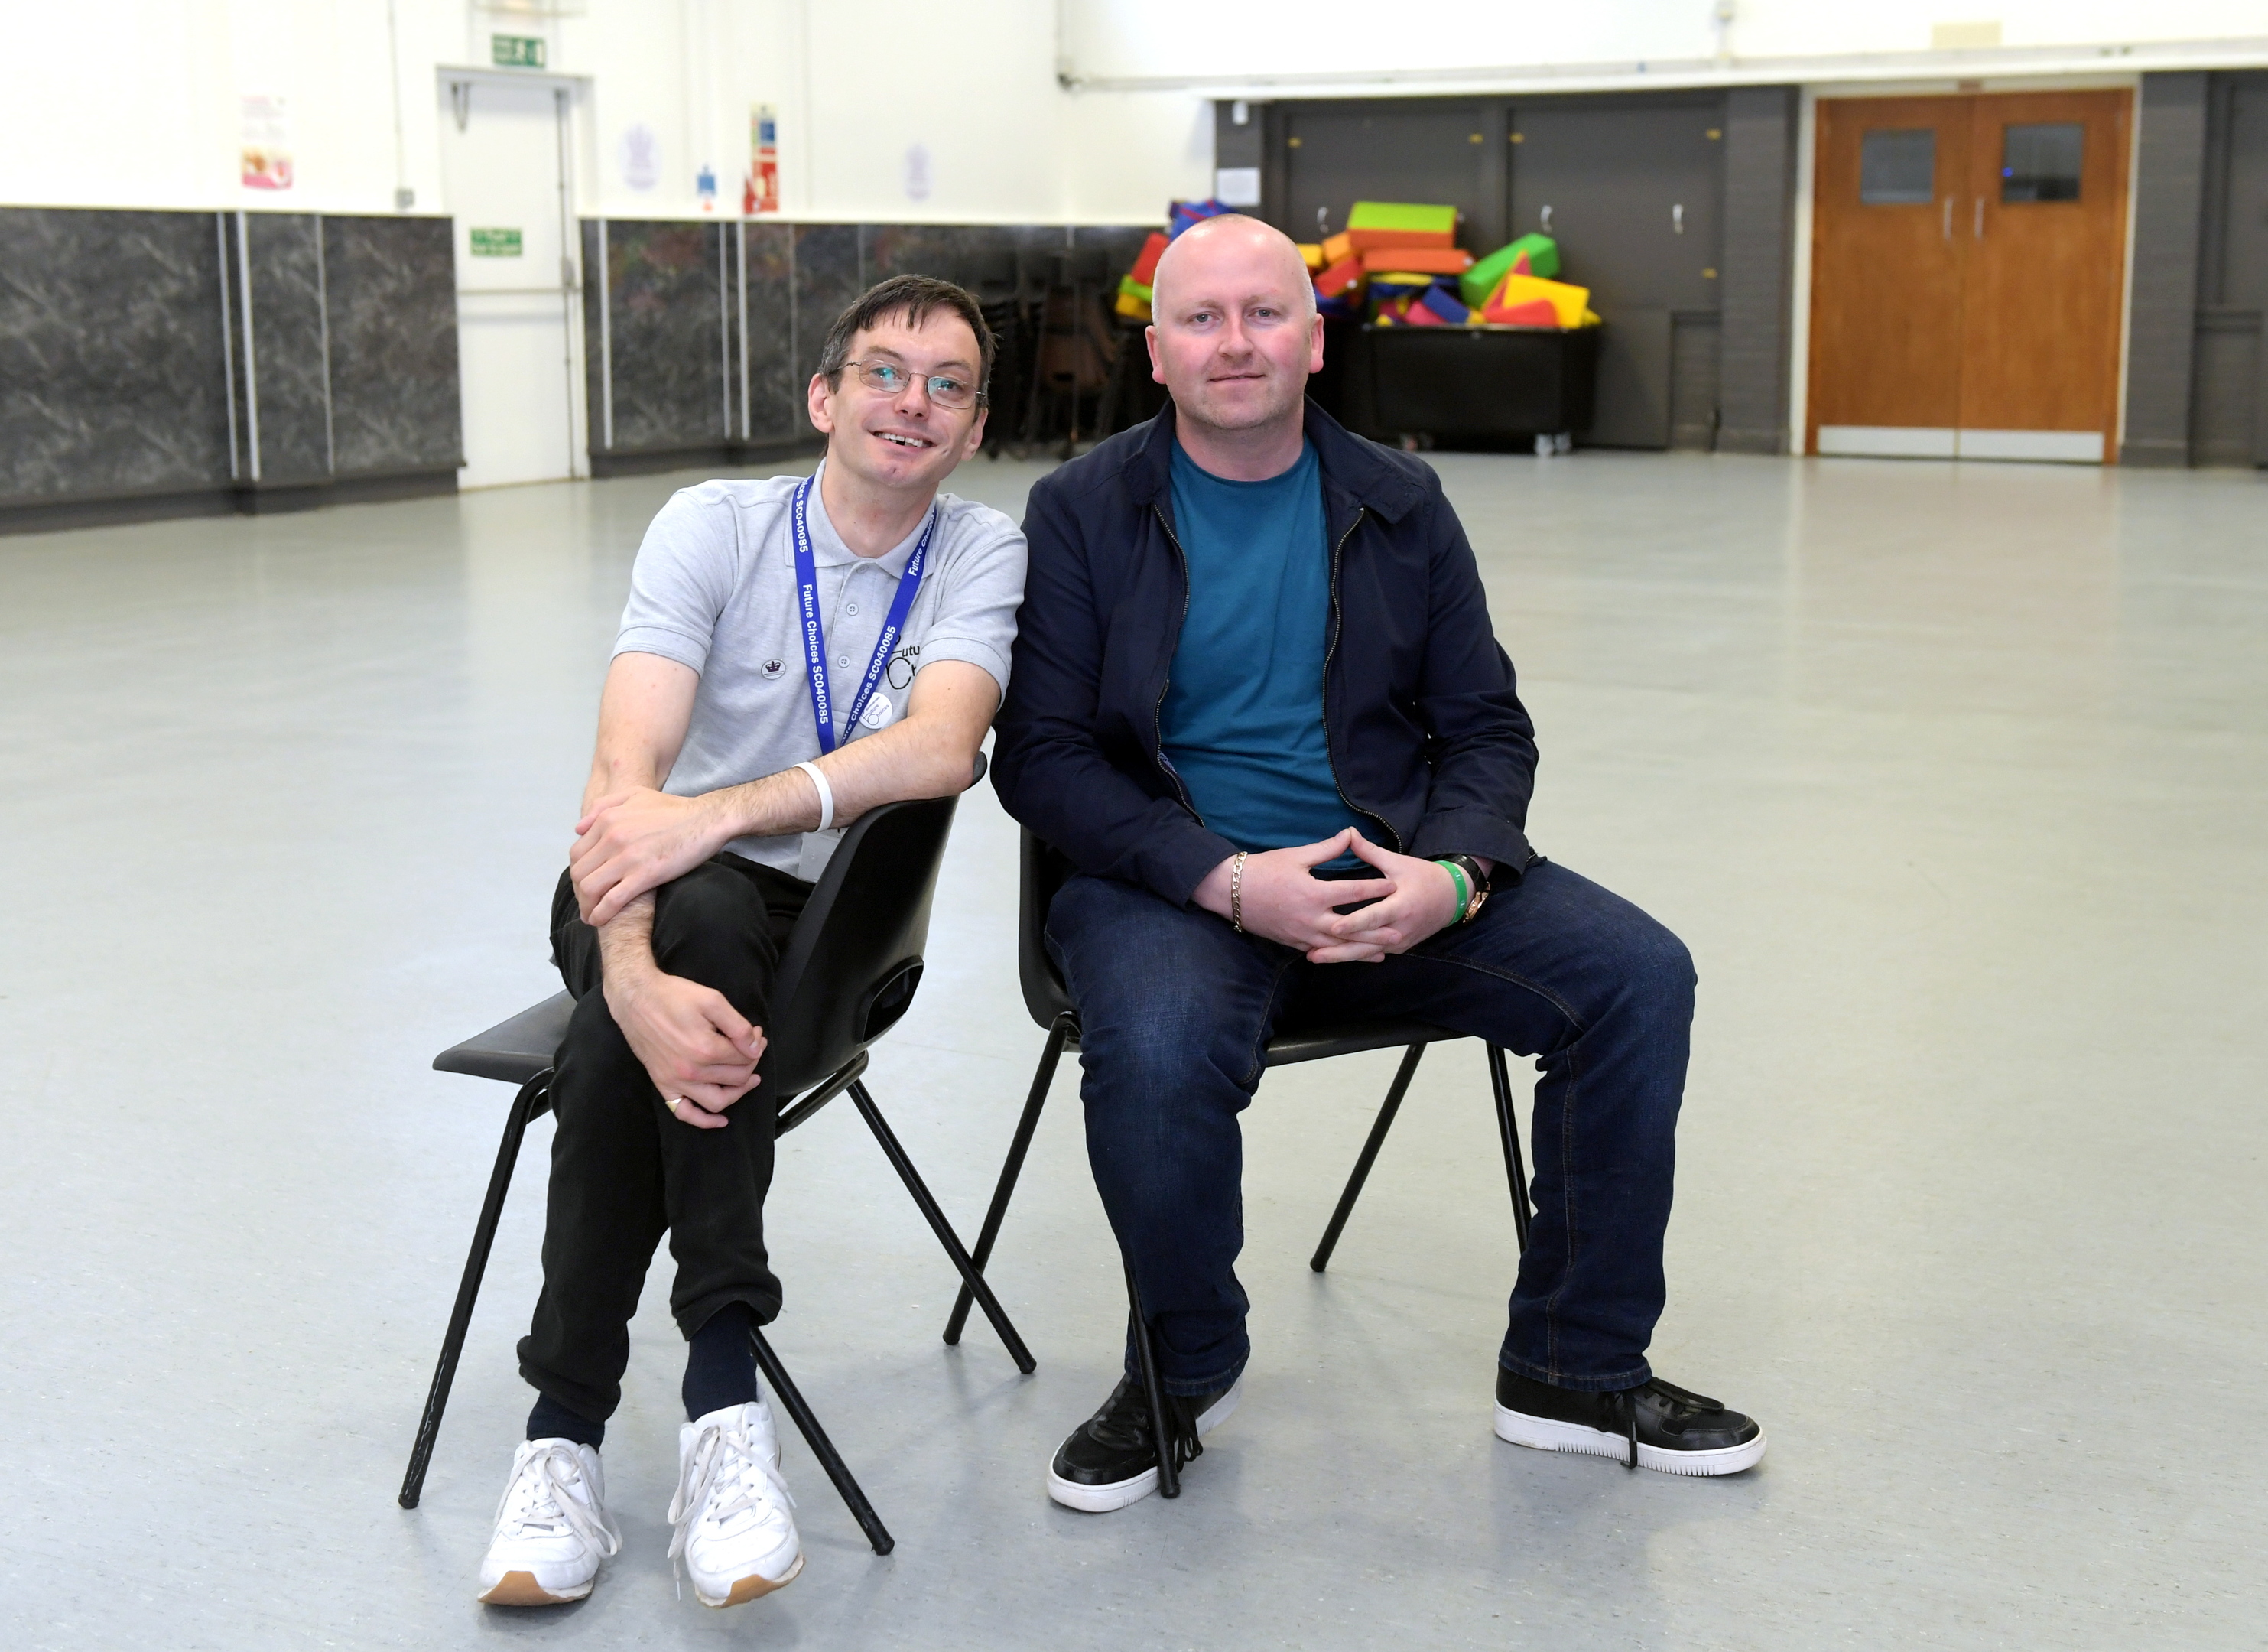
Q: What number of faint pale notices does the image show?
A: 2